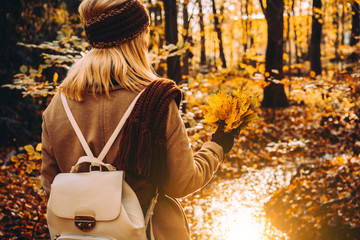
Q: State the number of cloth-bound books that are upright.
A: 0